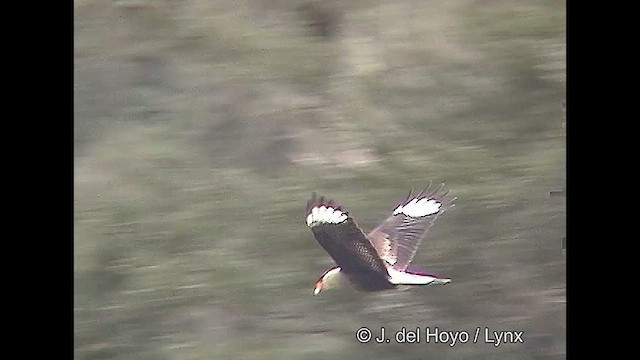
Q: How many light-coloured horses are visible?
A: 0